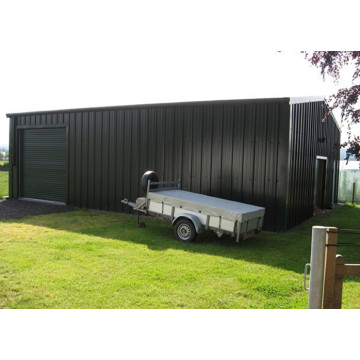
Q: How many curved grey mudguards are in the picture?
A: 1